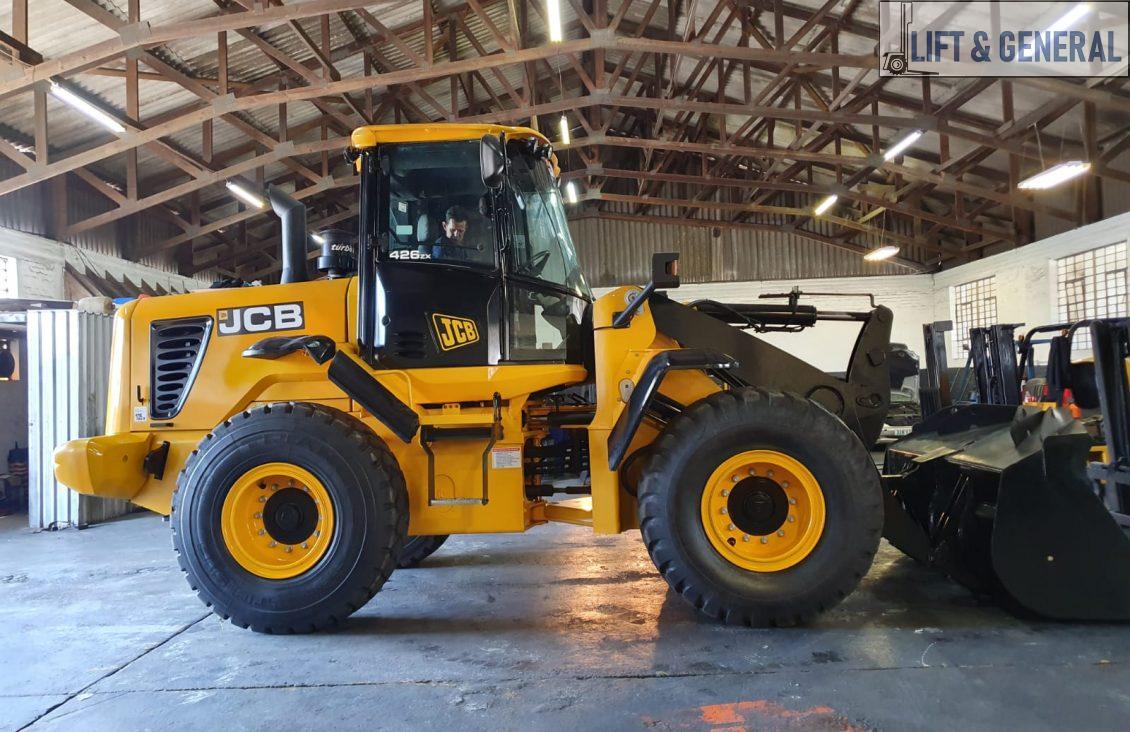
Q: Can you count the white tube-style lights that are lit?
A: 11